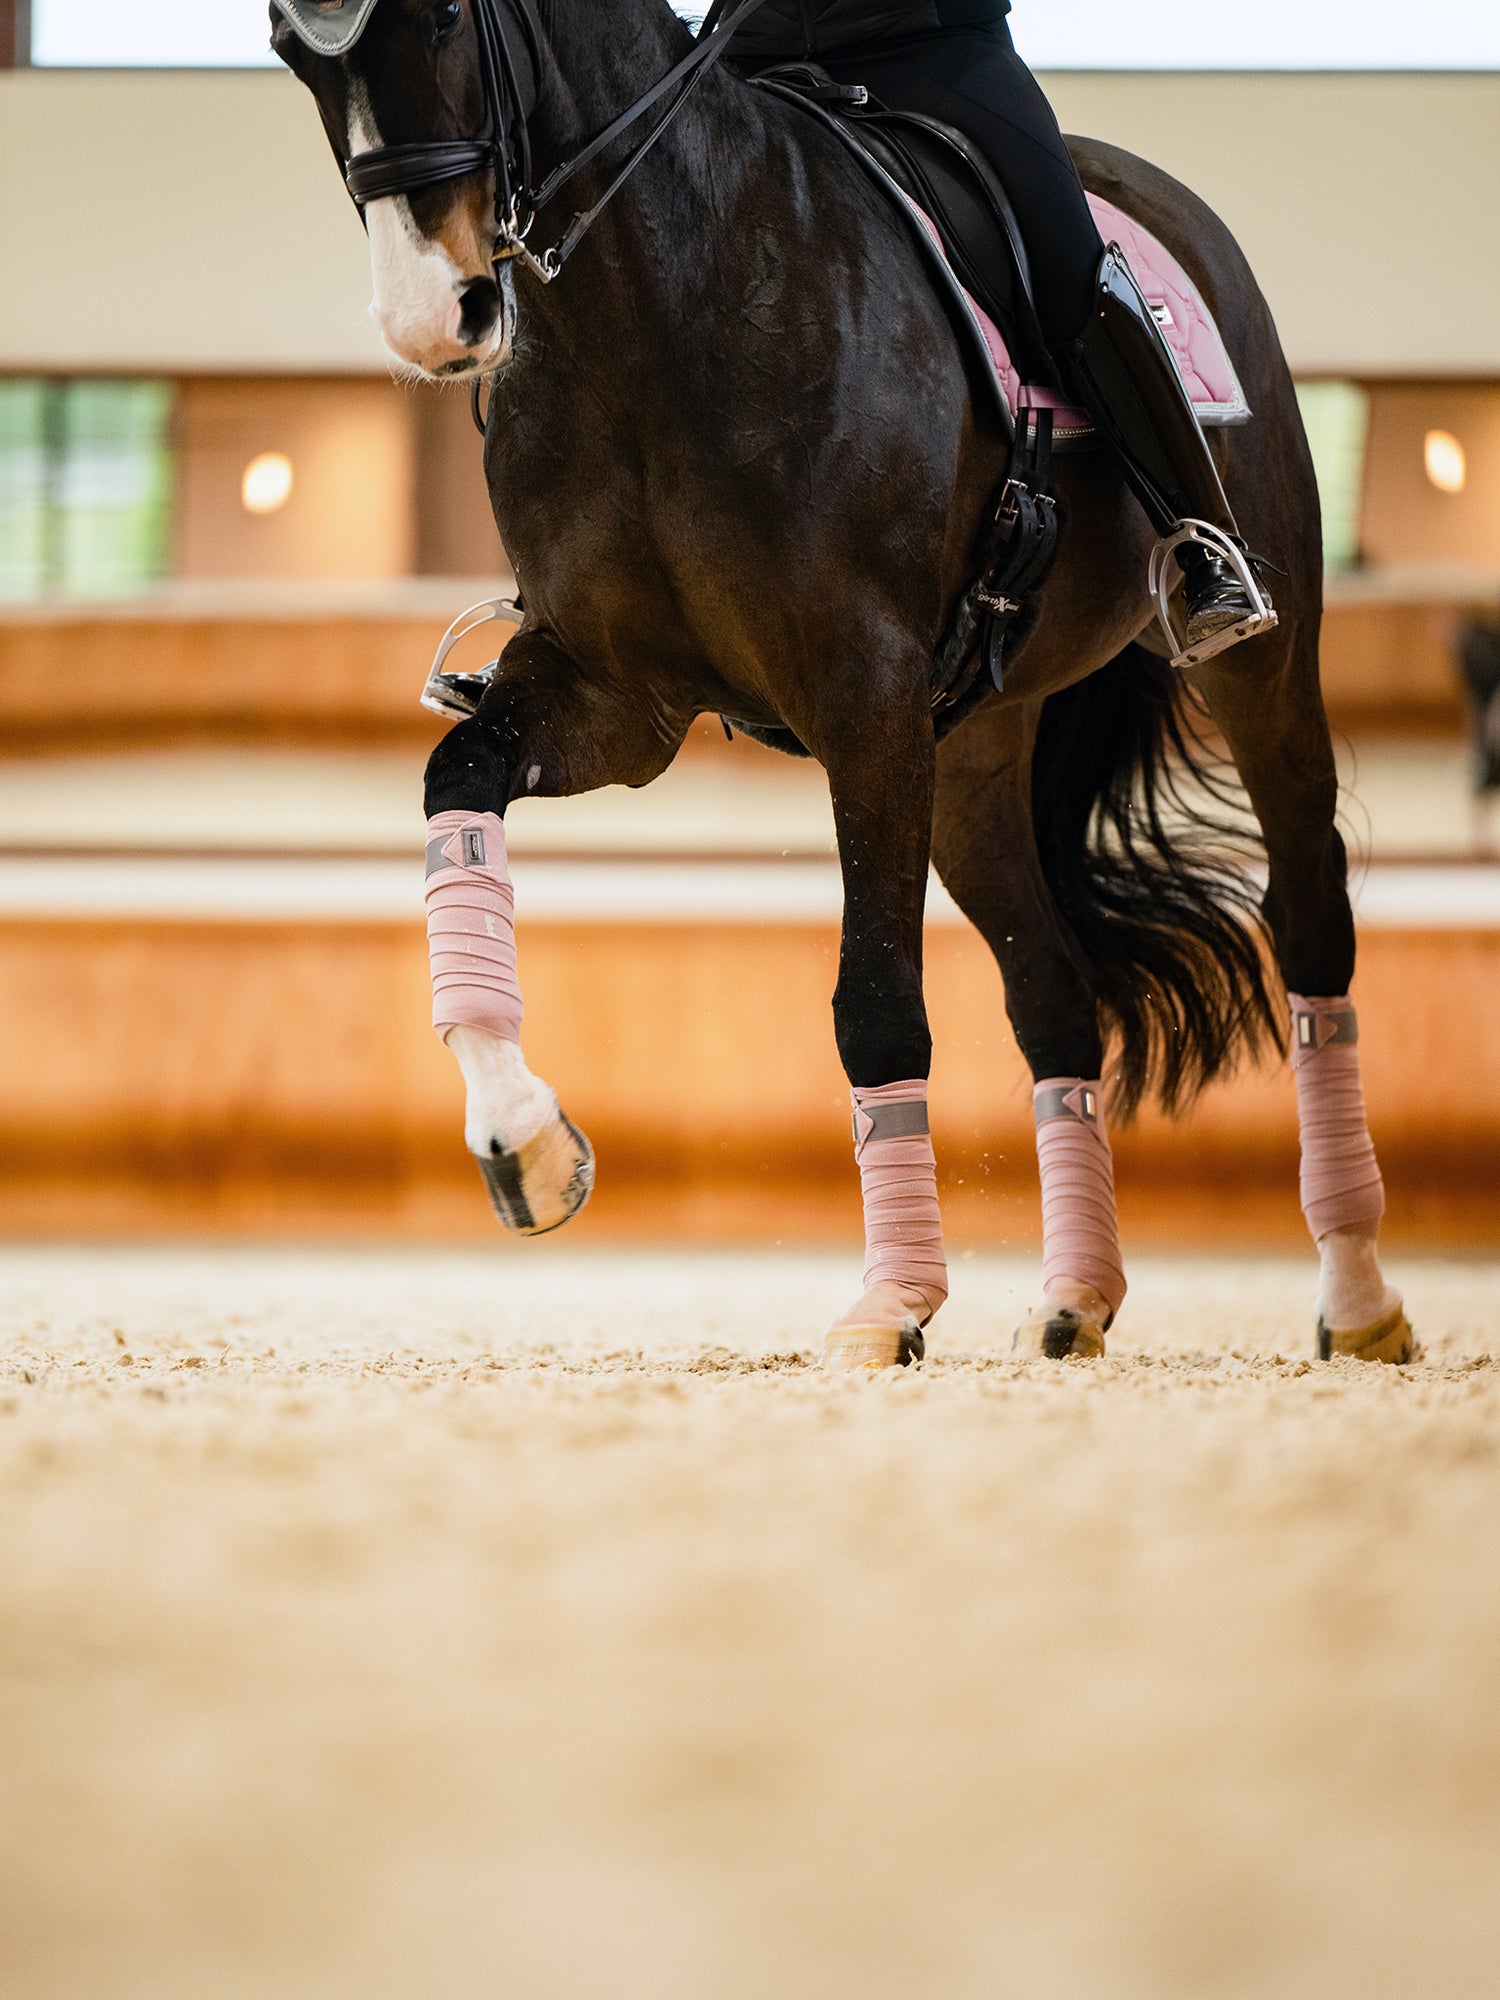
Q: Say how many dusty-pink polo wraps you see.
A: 4